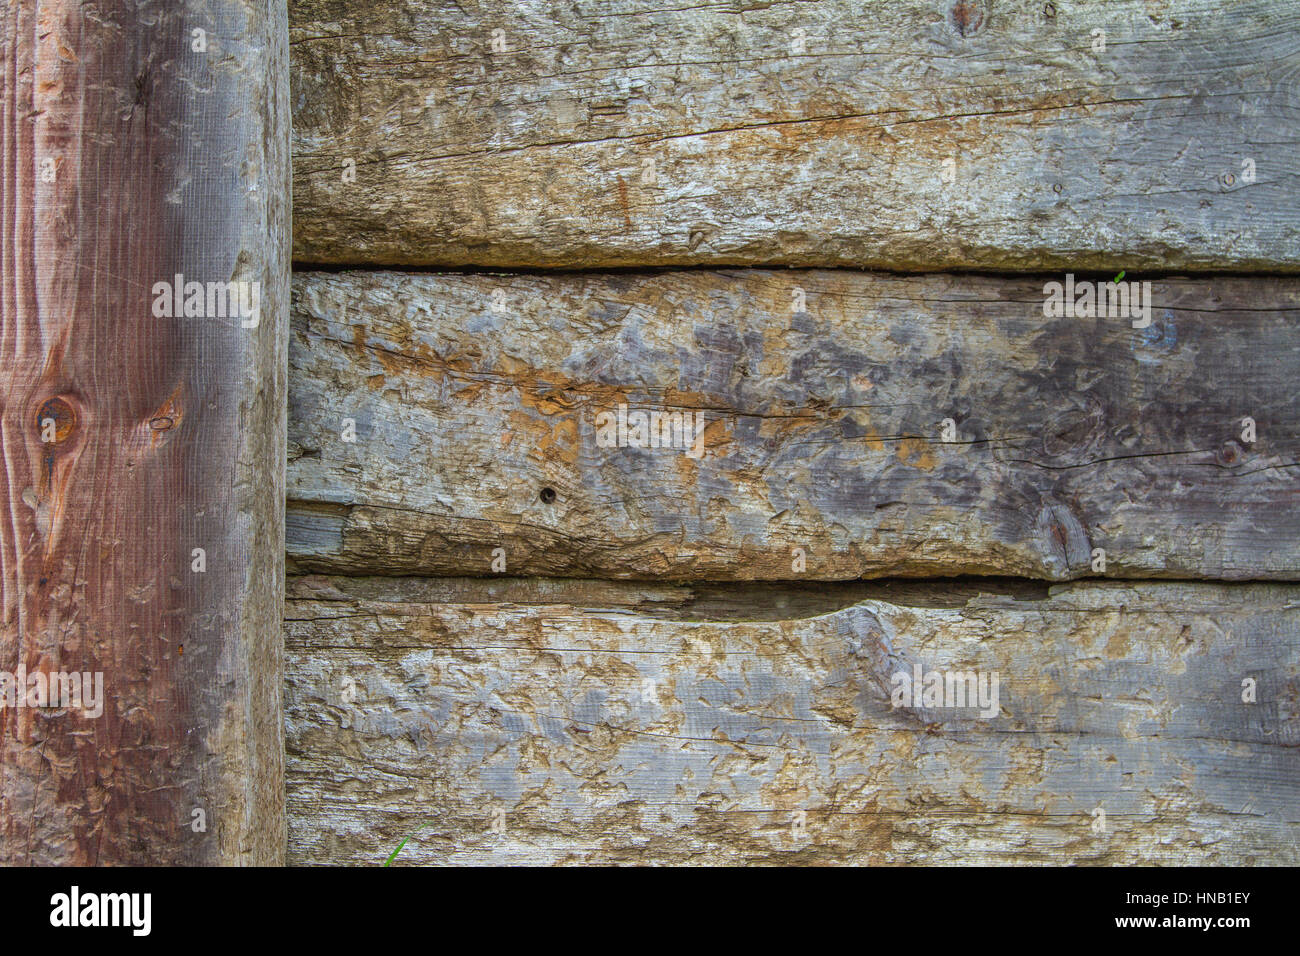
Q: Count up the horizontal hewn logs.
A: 3